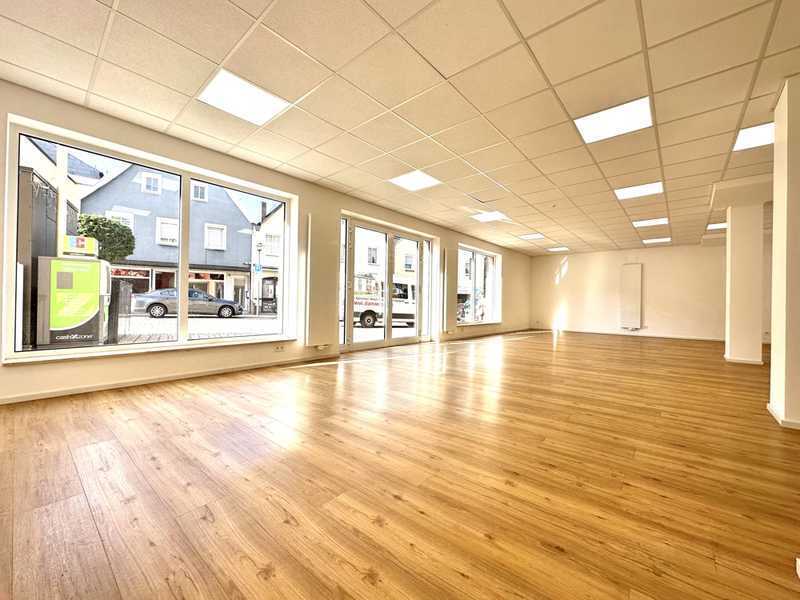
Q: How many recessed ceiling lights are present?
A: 11